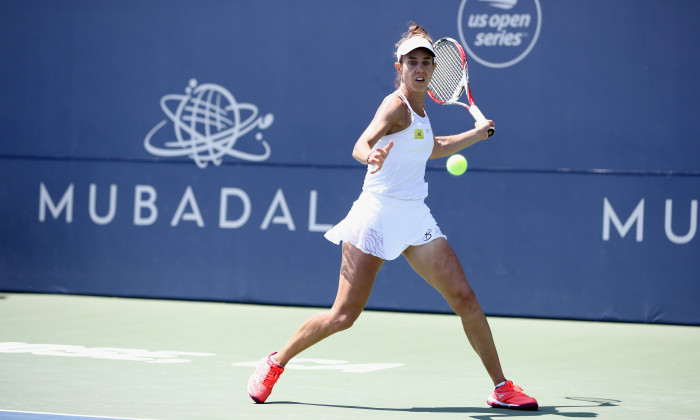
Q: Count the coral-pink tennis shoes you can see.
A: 2